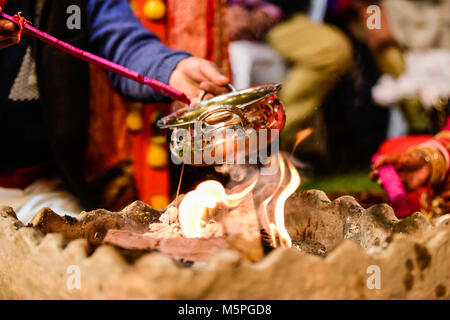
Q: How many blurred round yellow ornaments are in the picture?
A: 4